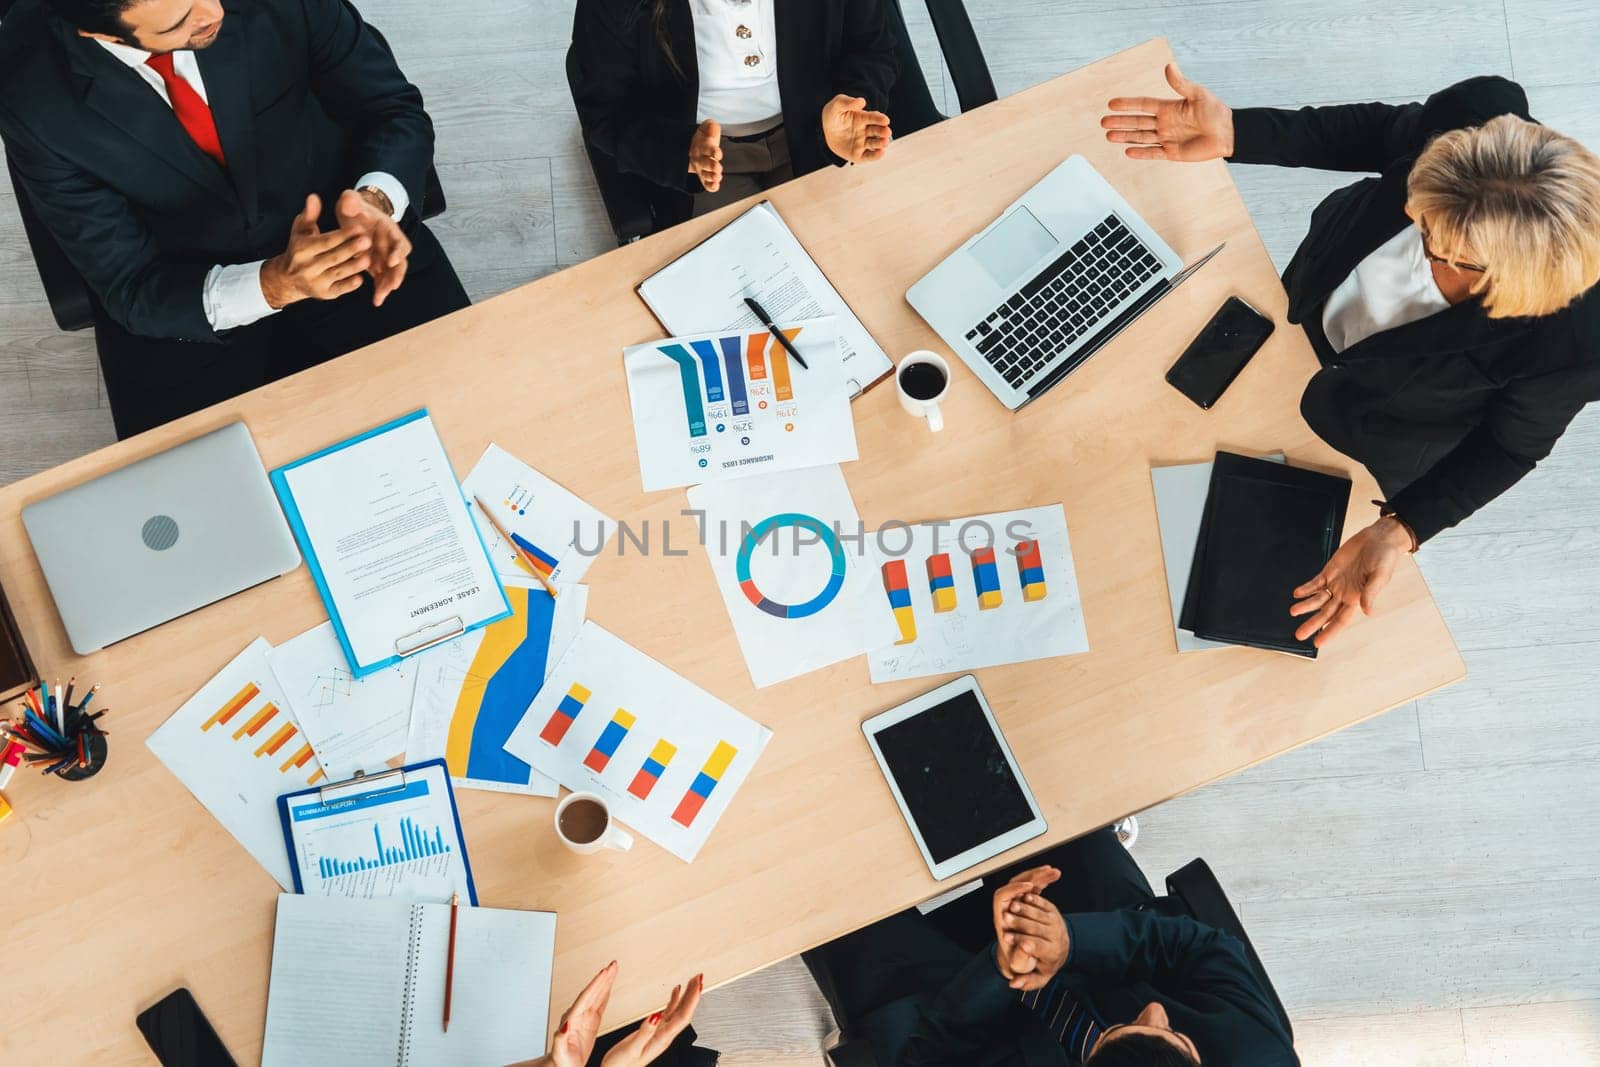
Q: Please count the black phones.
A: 2